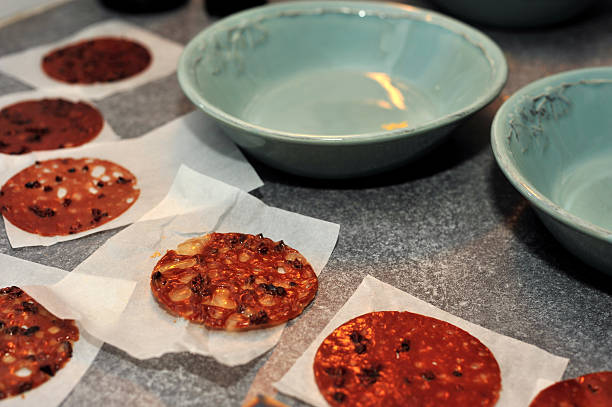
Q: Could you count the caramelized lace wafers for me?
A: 7